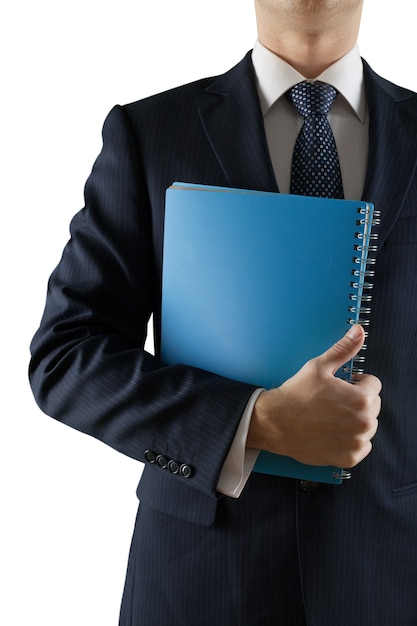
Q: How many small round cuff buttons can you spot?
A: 4